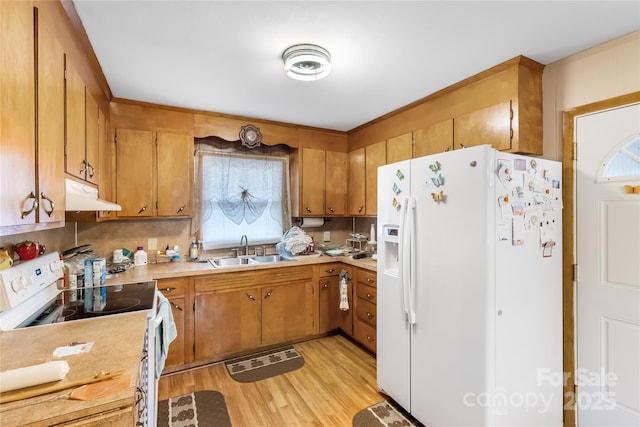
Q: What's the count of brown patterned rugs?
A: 3